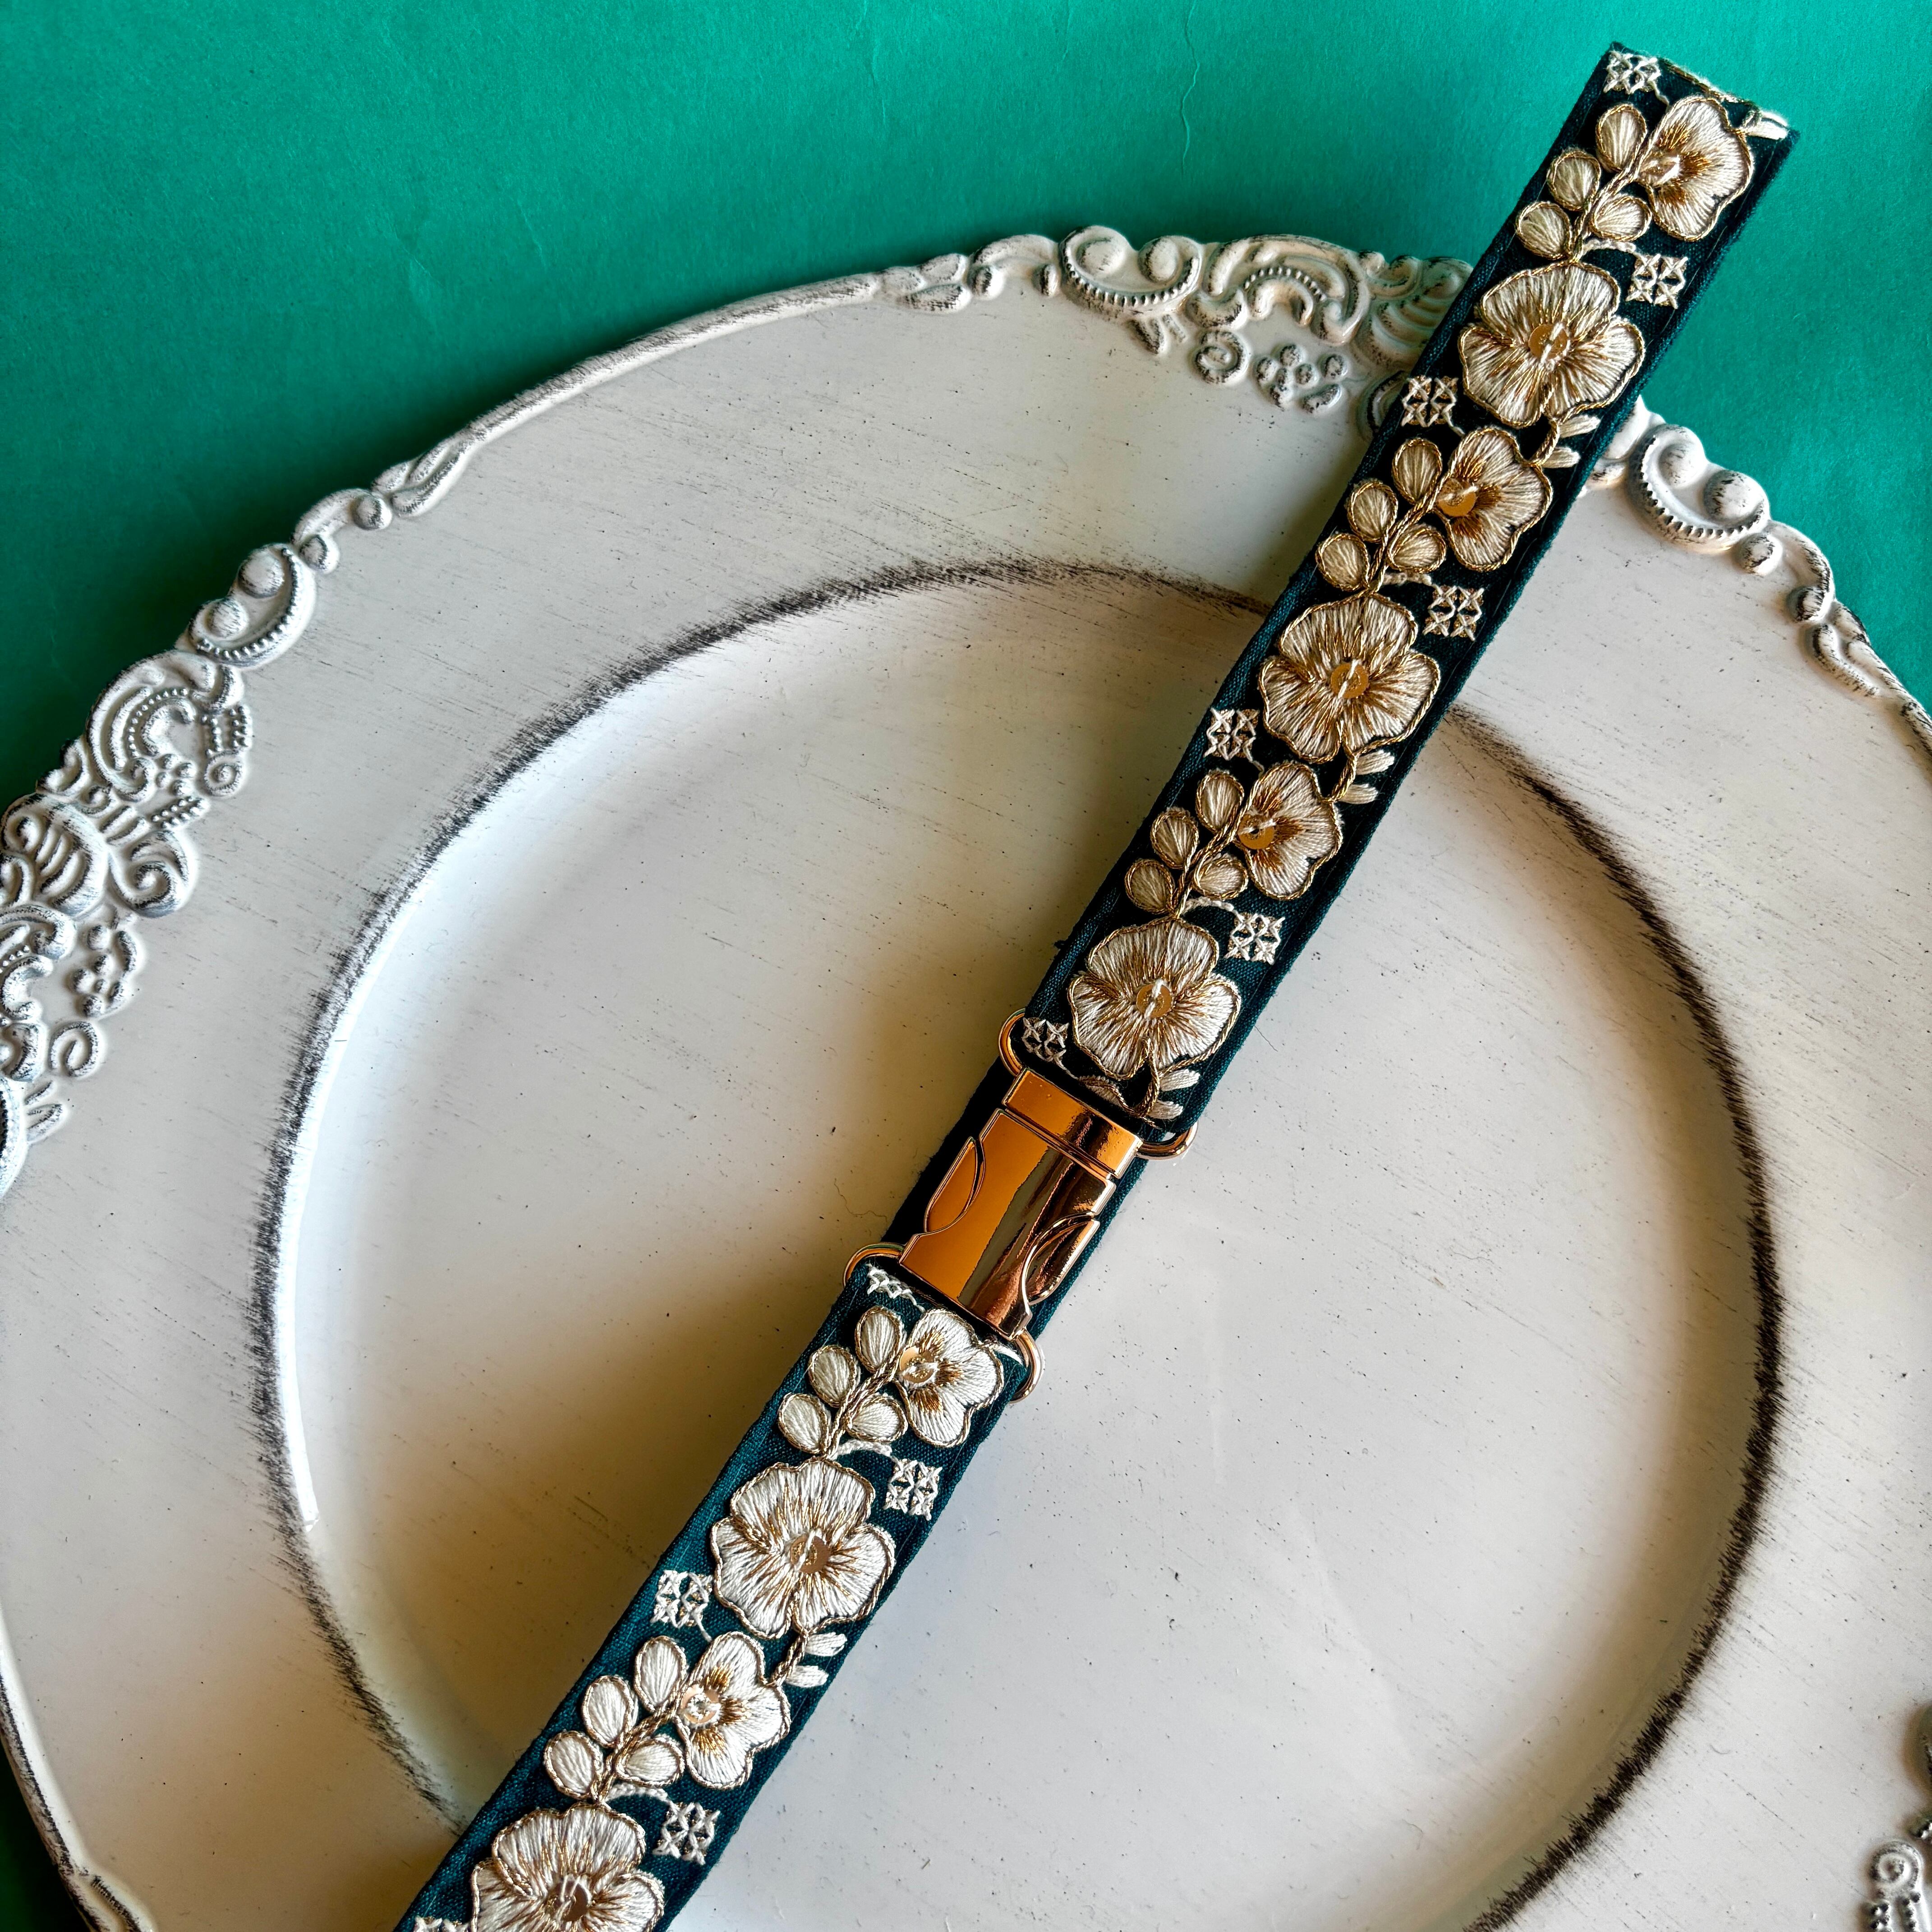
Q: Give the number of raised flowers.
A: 10